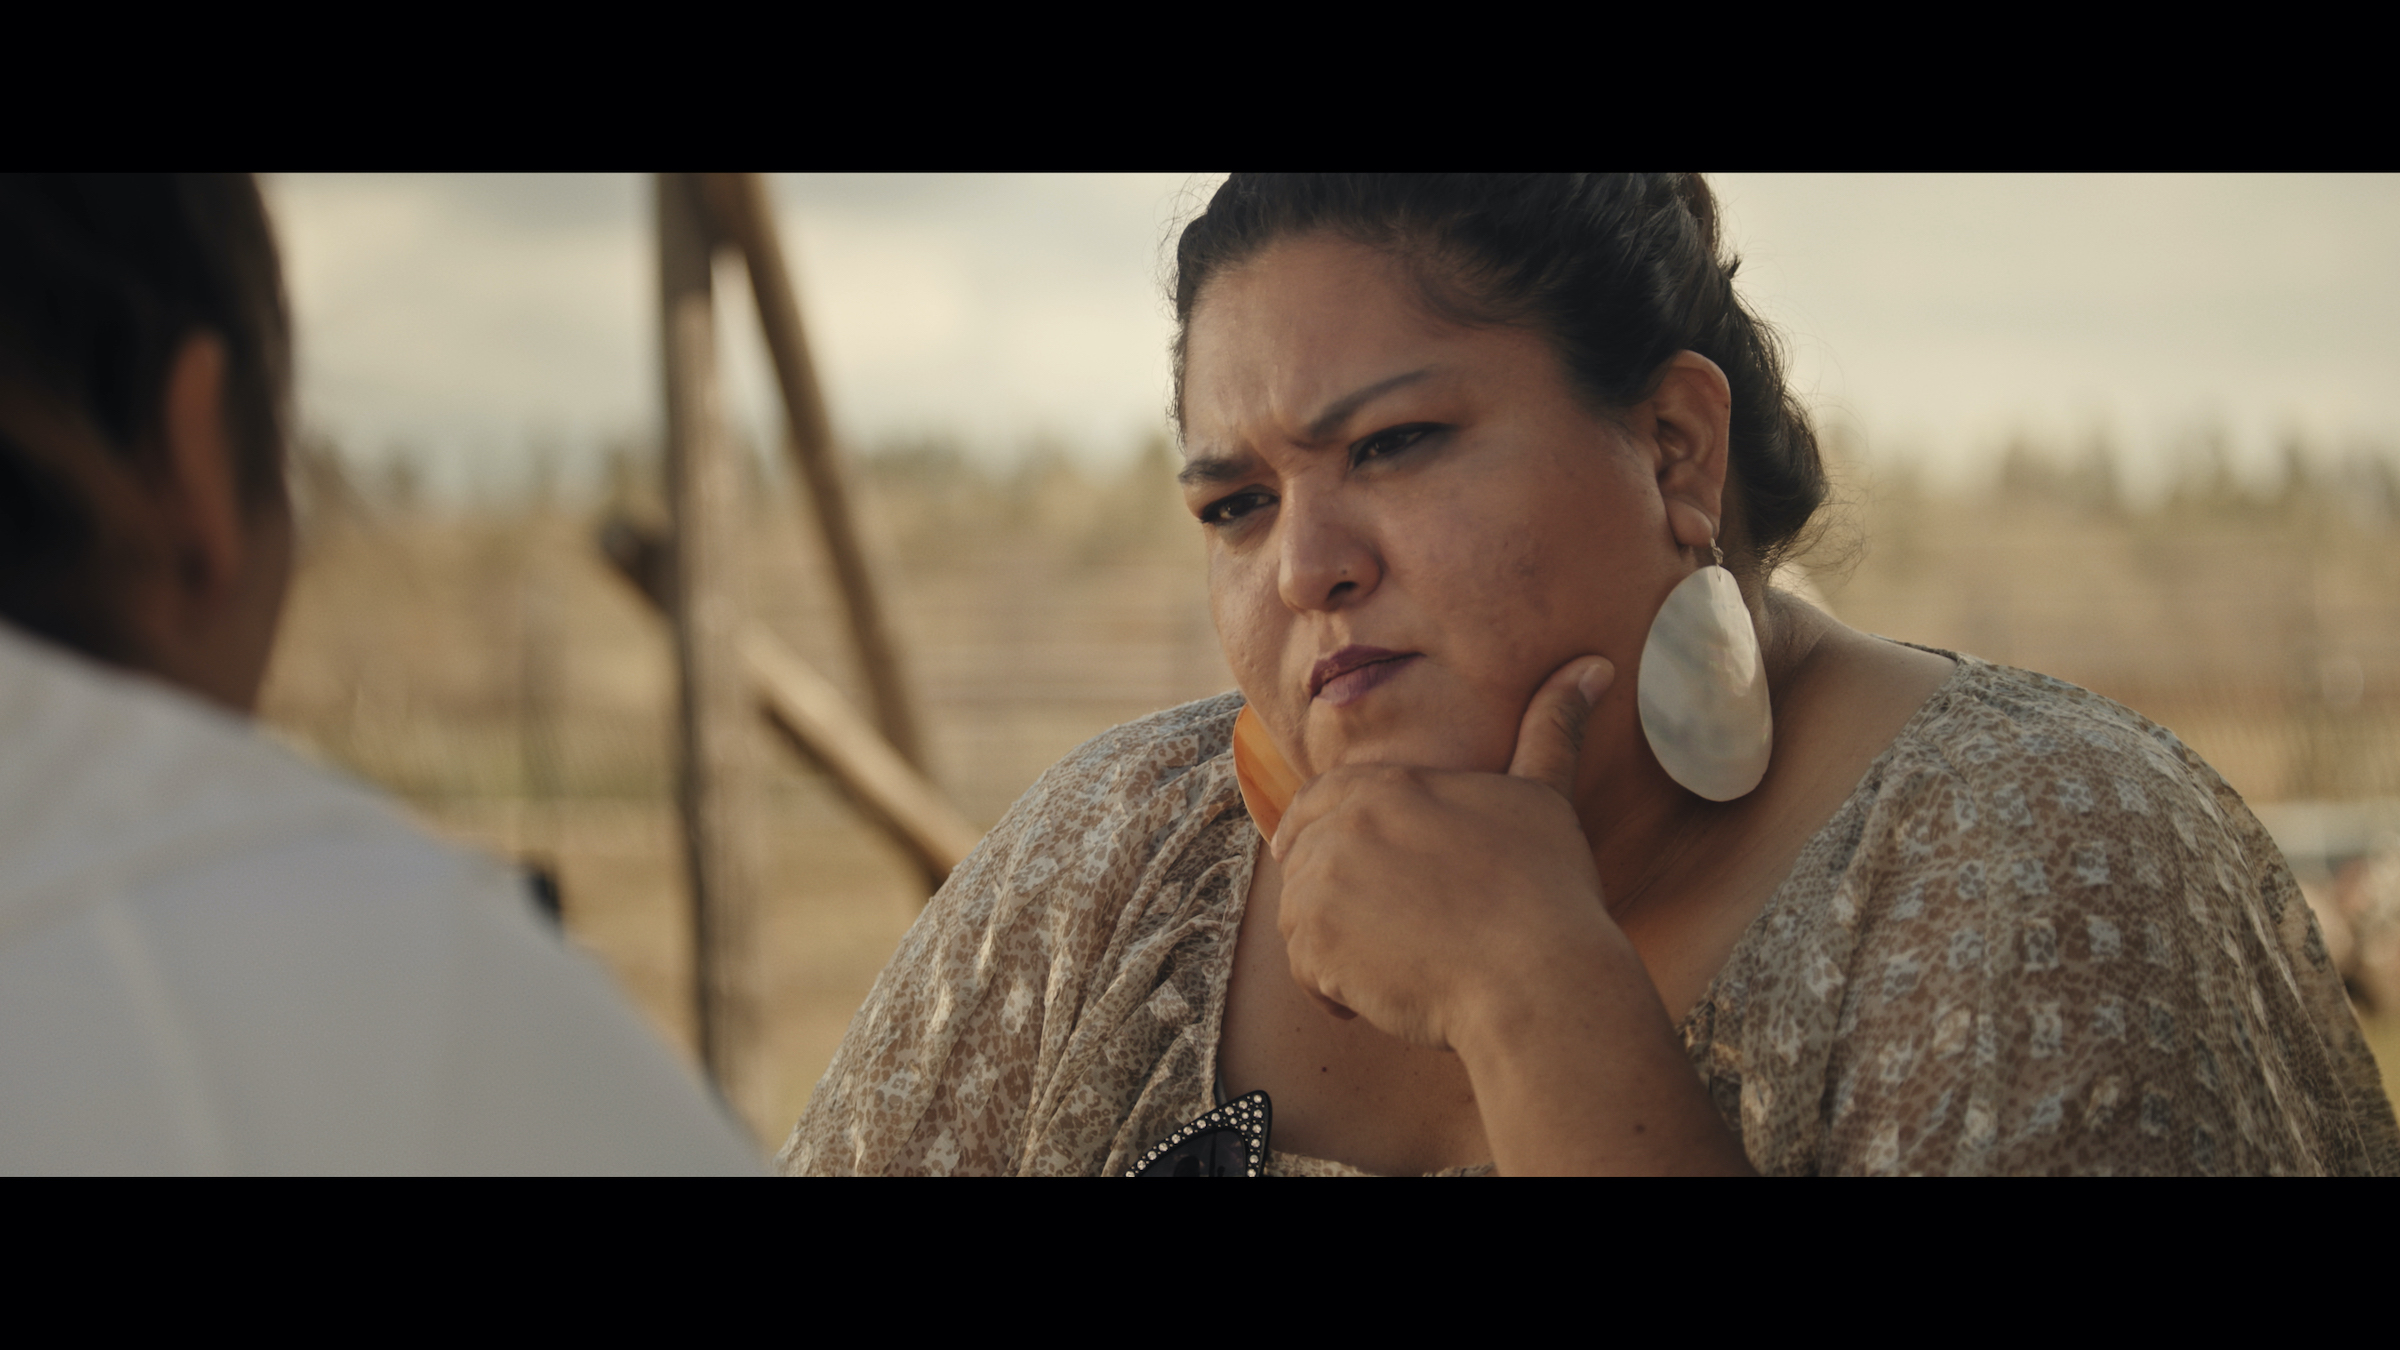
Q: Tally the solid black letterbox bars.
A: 2